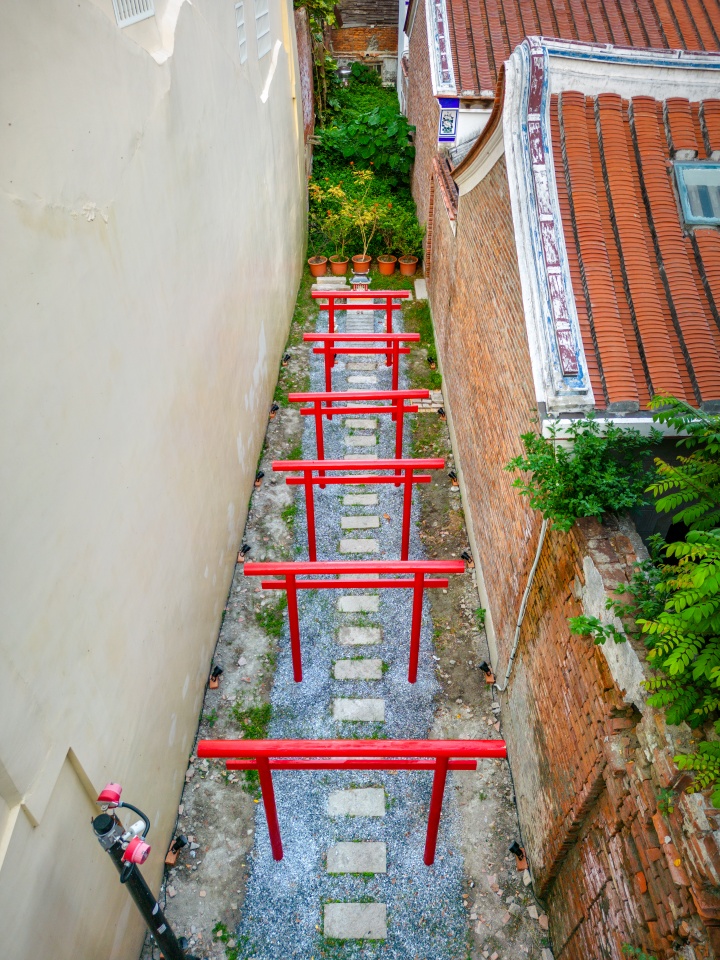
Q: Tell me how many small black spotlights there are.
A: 12